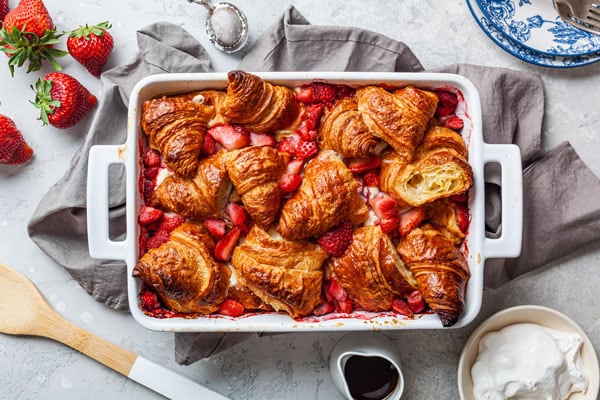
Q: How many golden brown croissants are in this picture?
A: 12